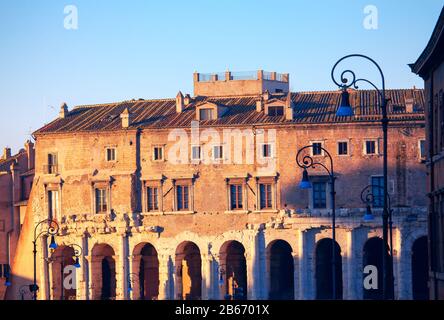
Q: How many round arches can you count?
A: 9